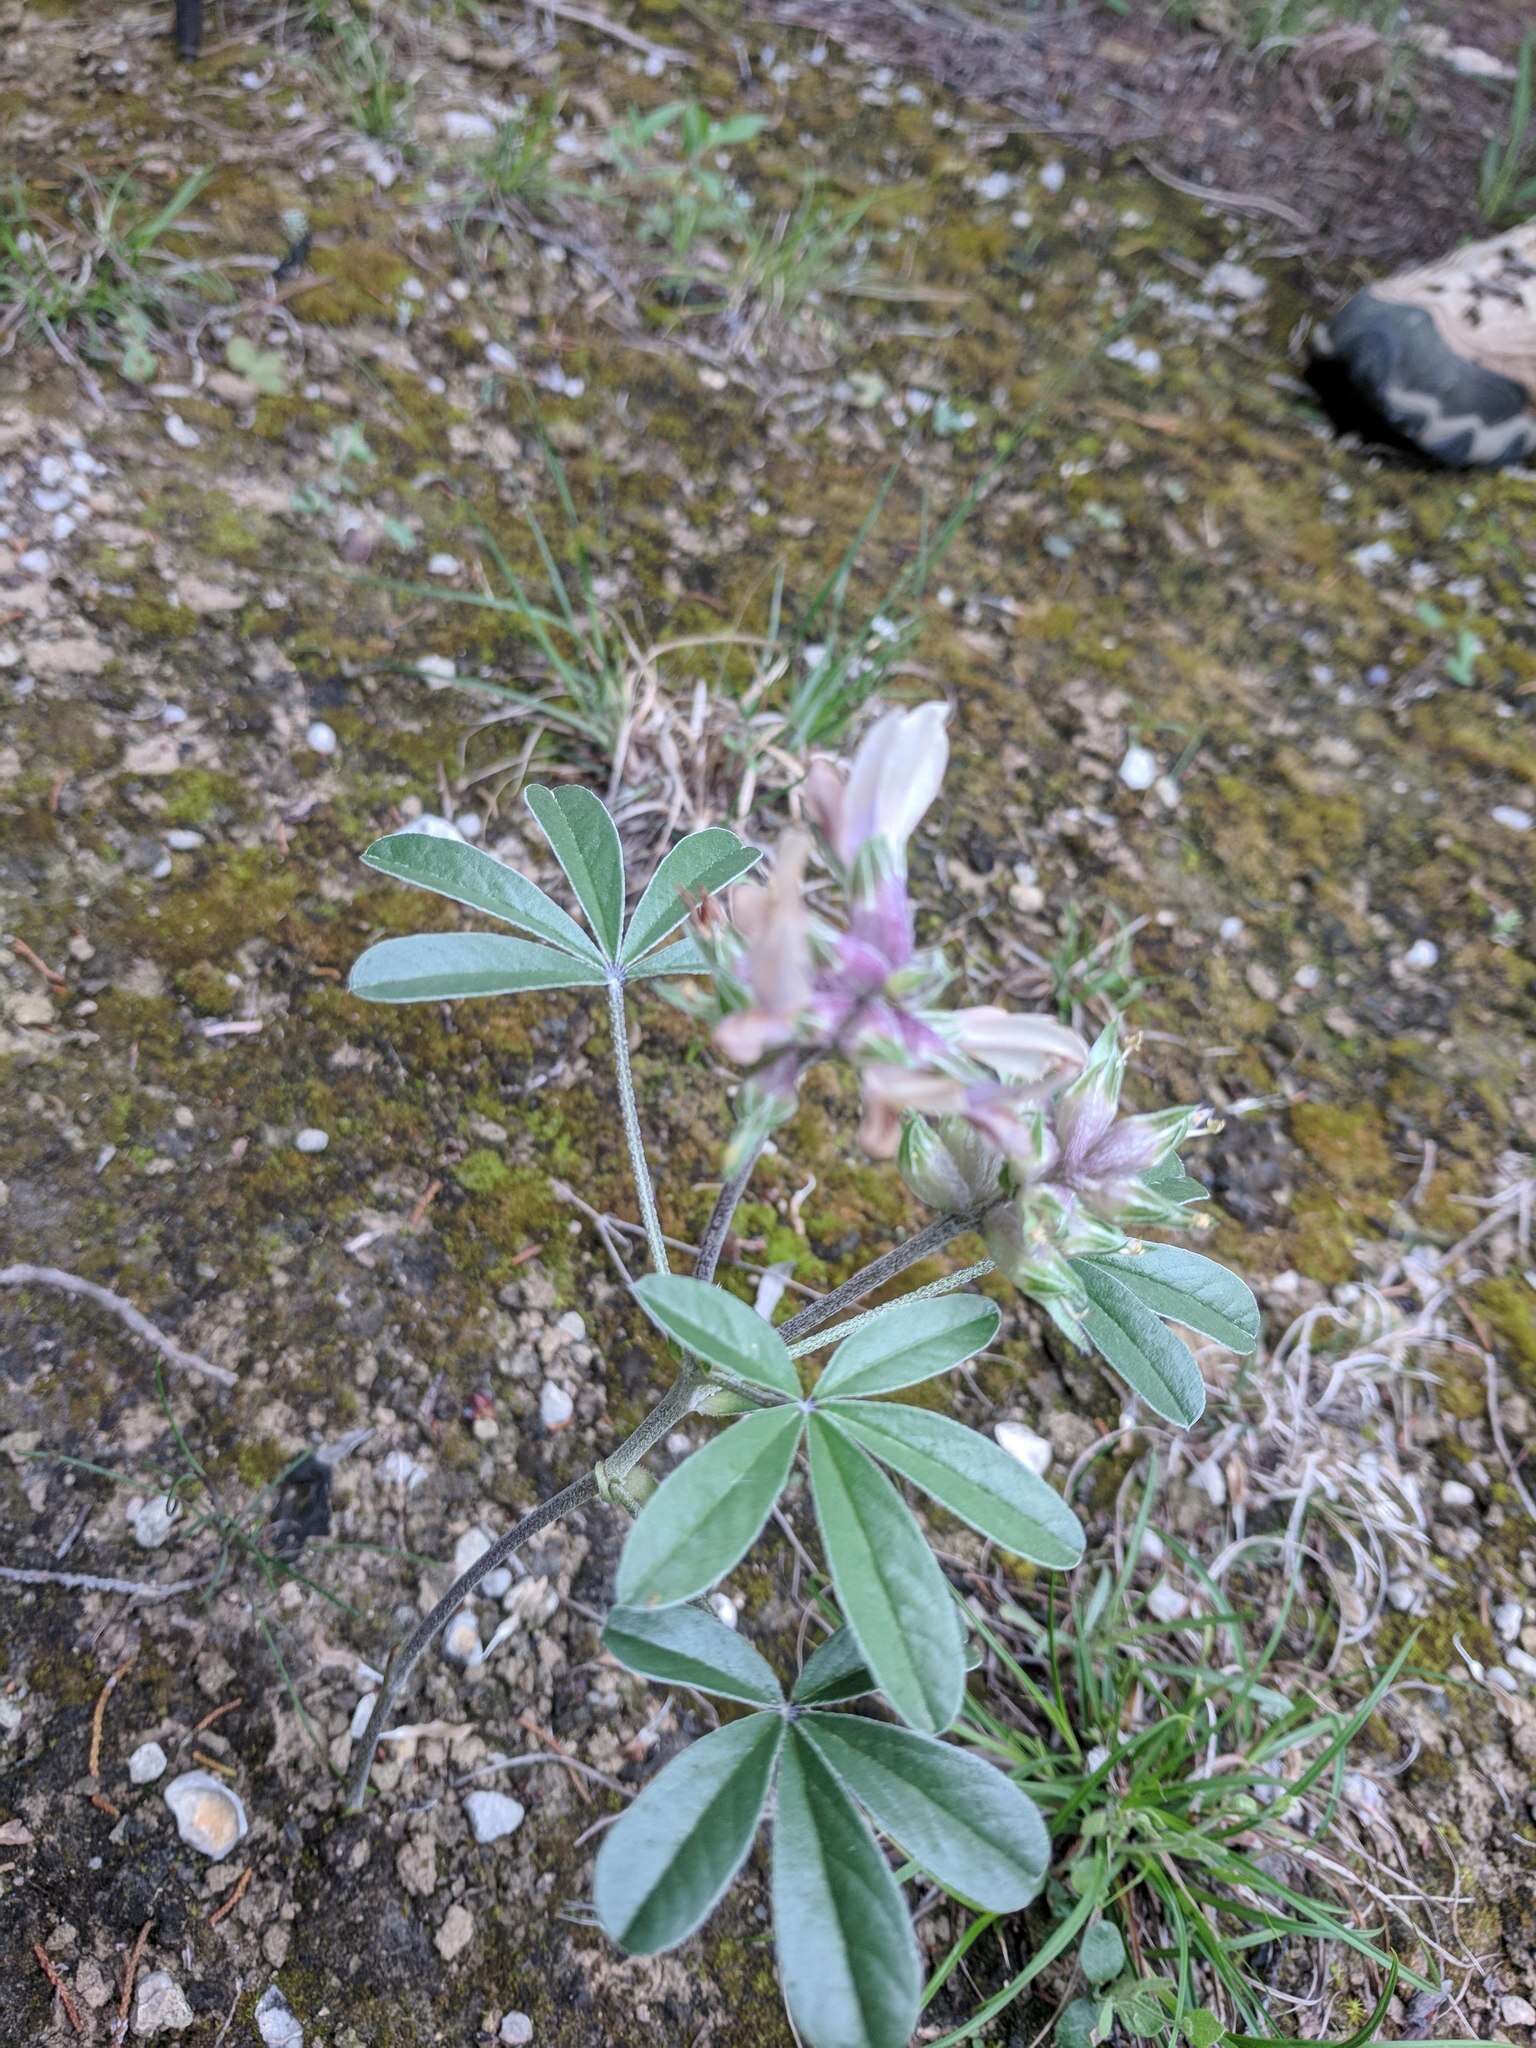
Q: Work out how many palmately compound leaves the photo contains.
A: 4